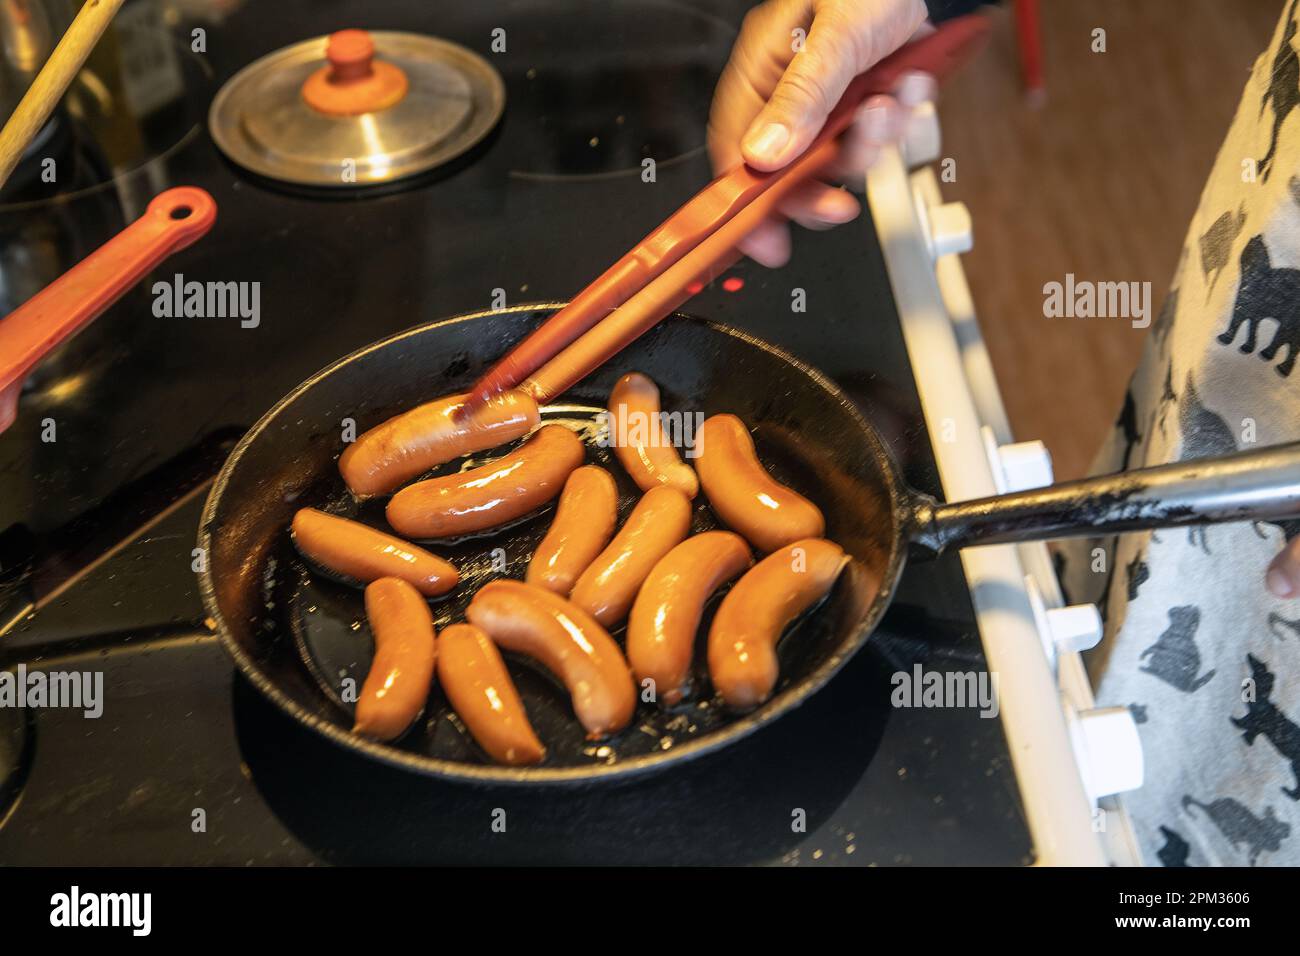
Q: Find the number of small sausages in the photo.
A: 12